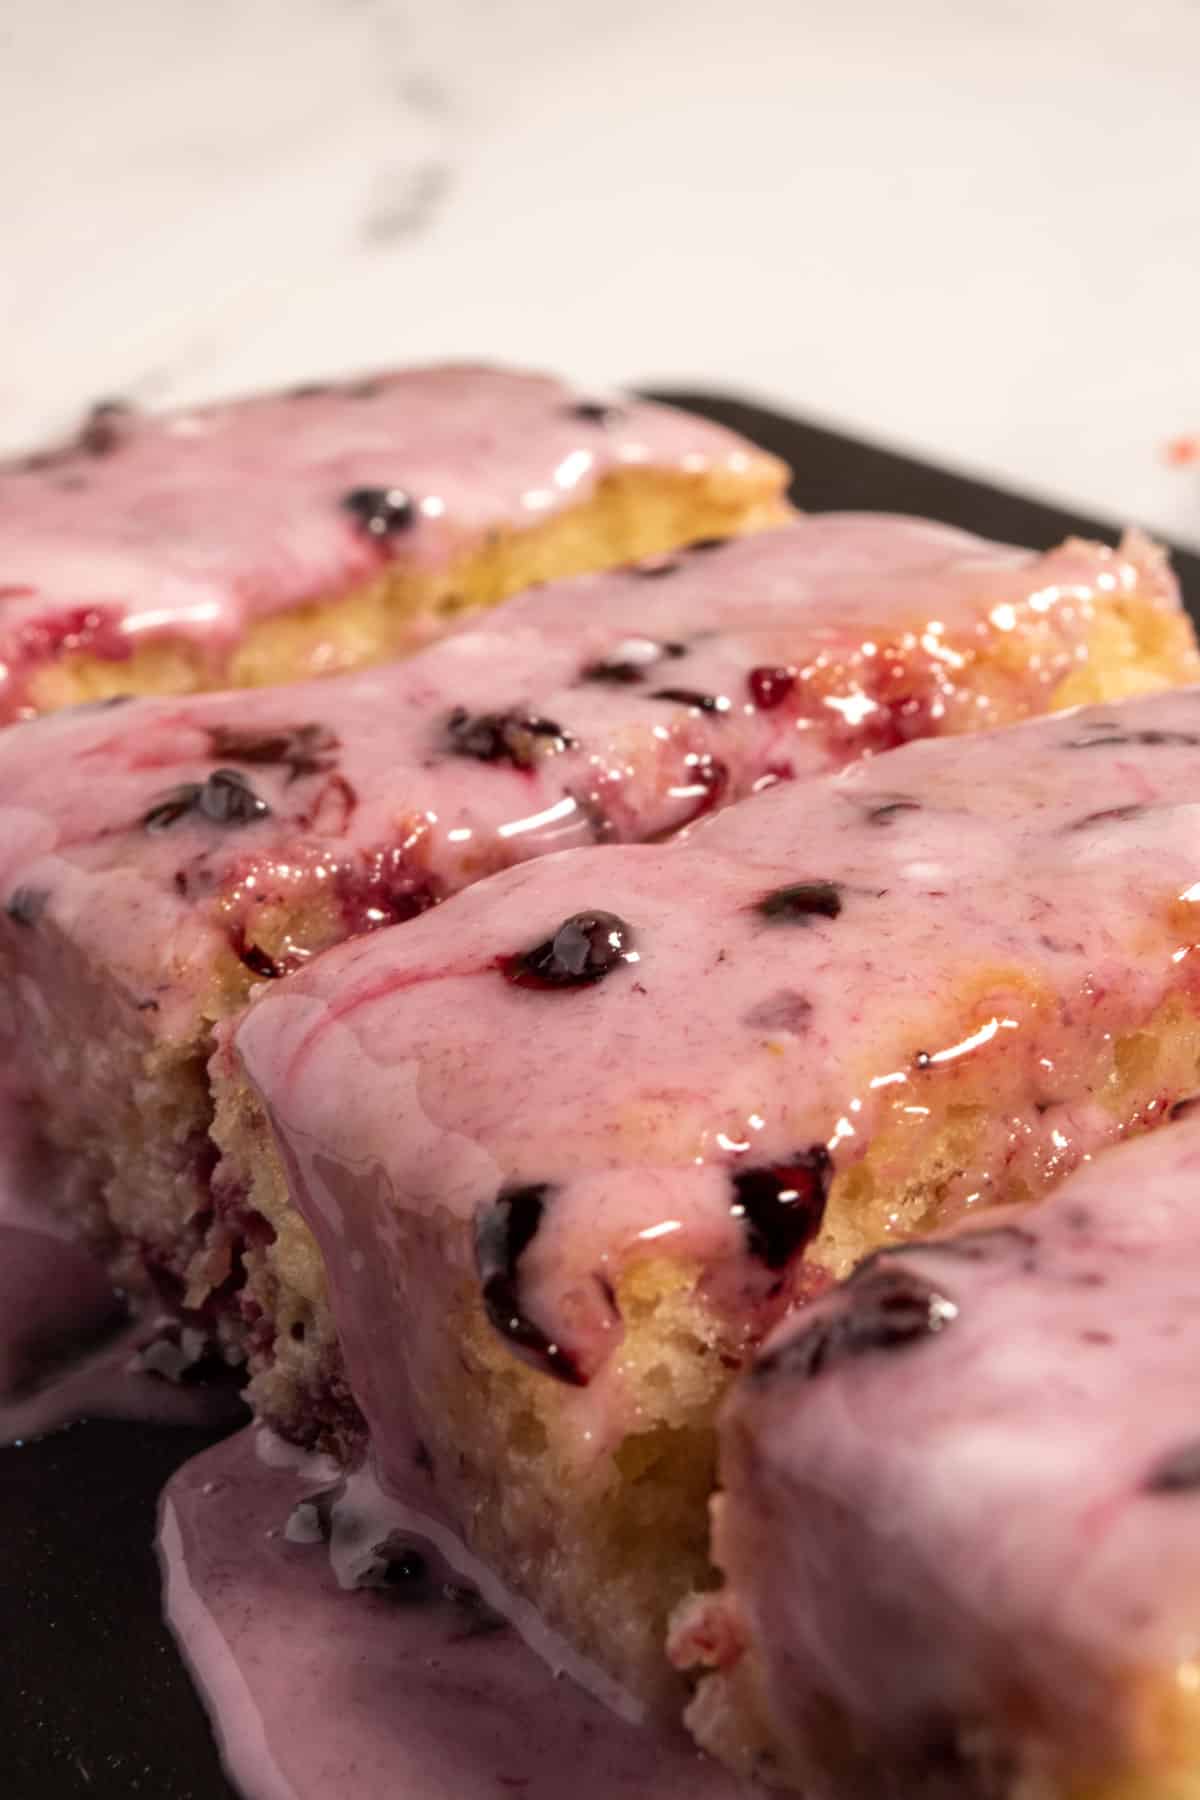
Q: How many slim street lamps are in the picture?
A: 0